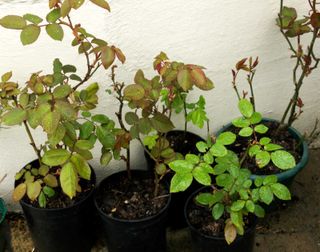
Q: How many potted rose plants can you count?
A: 5